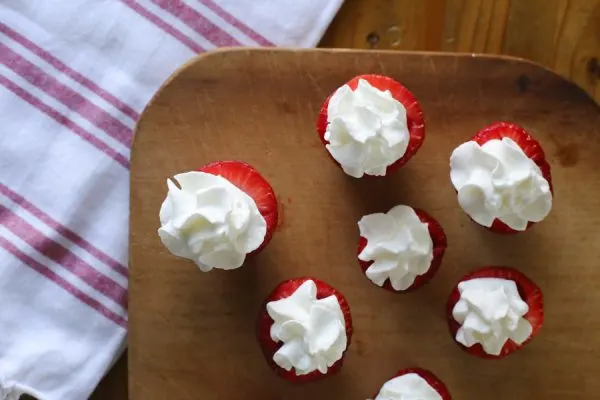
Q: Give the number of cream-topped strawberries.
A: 7